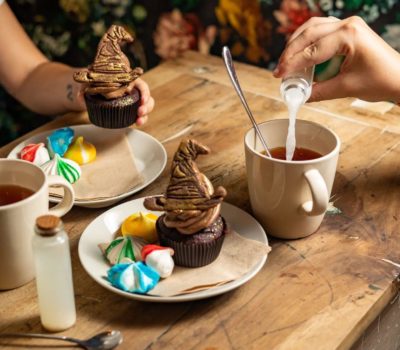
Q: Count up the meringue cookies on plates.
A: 8